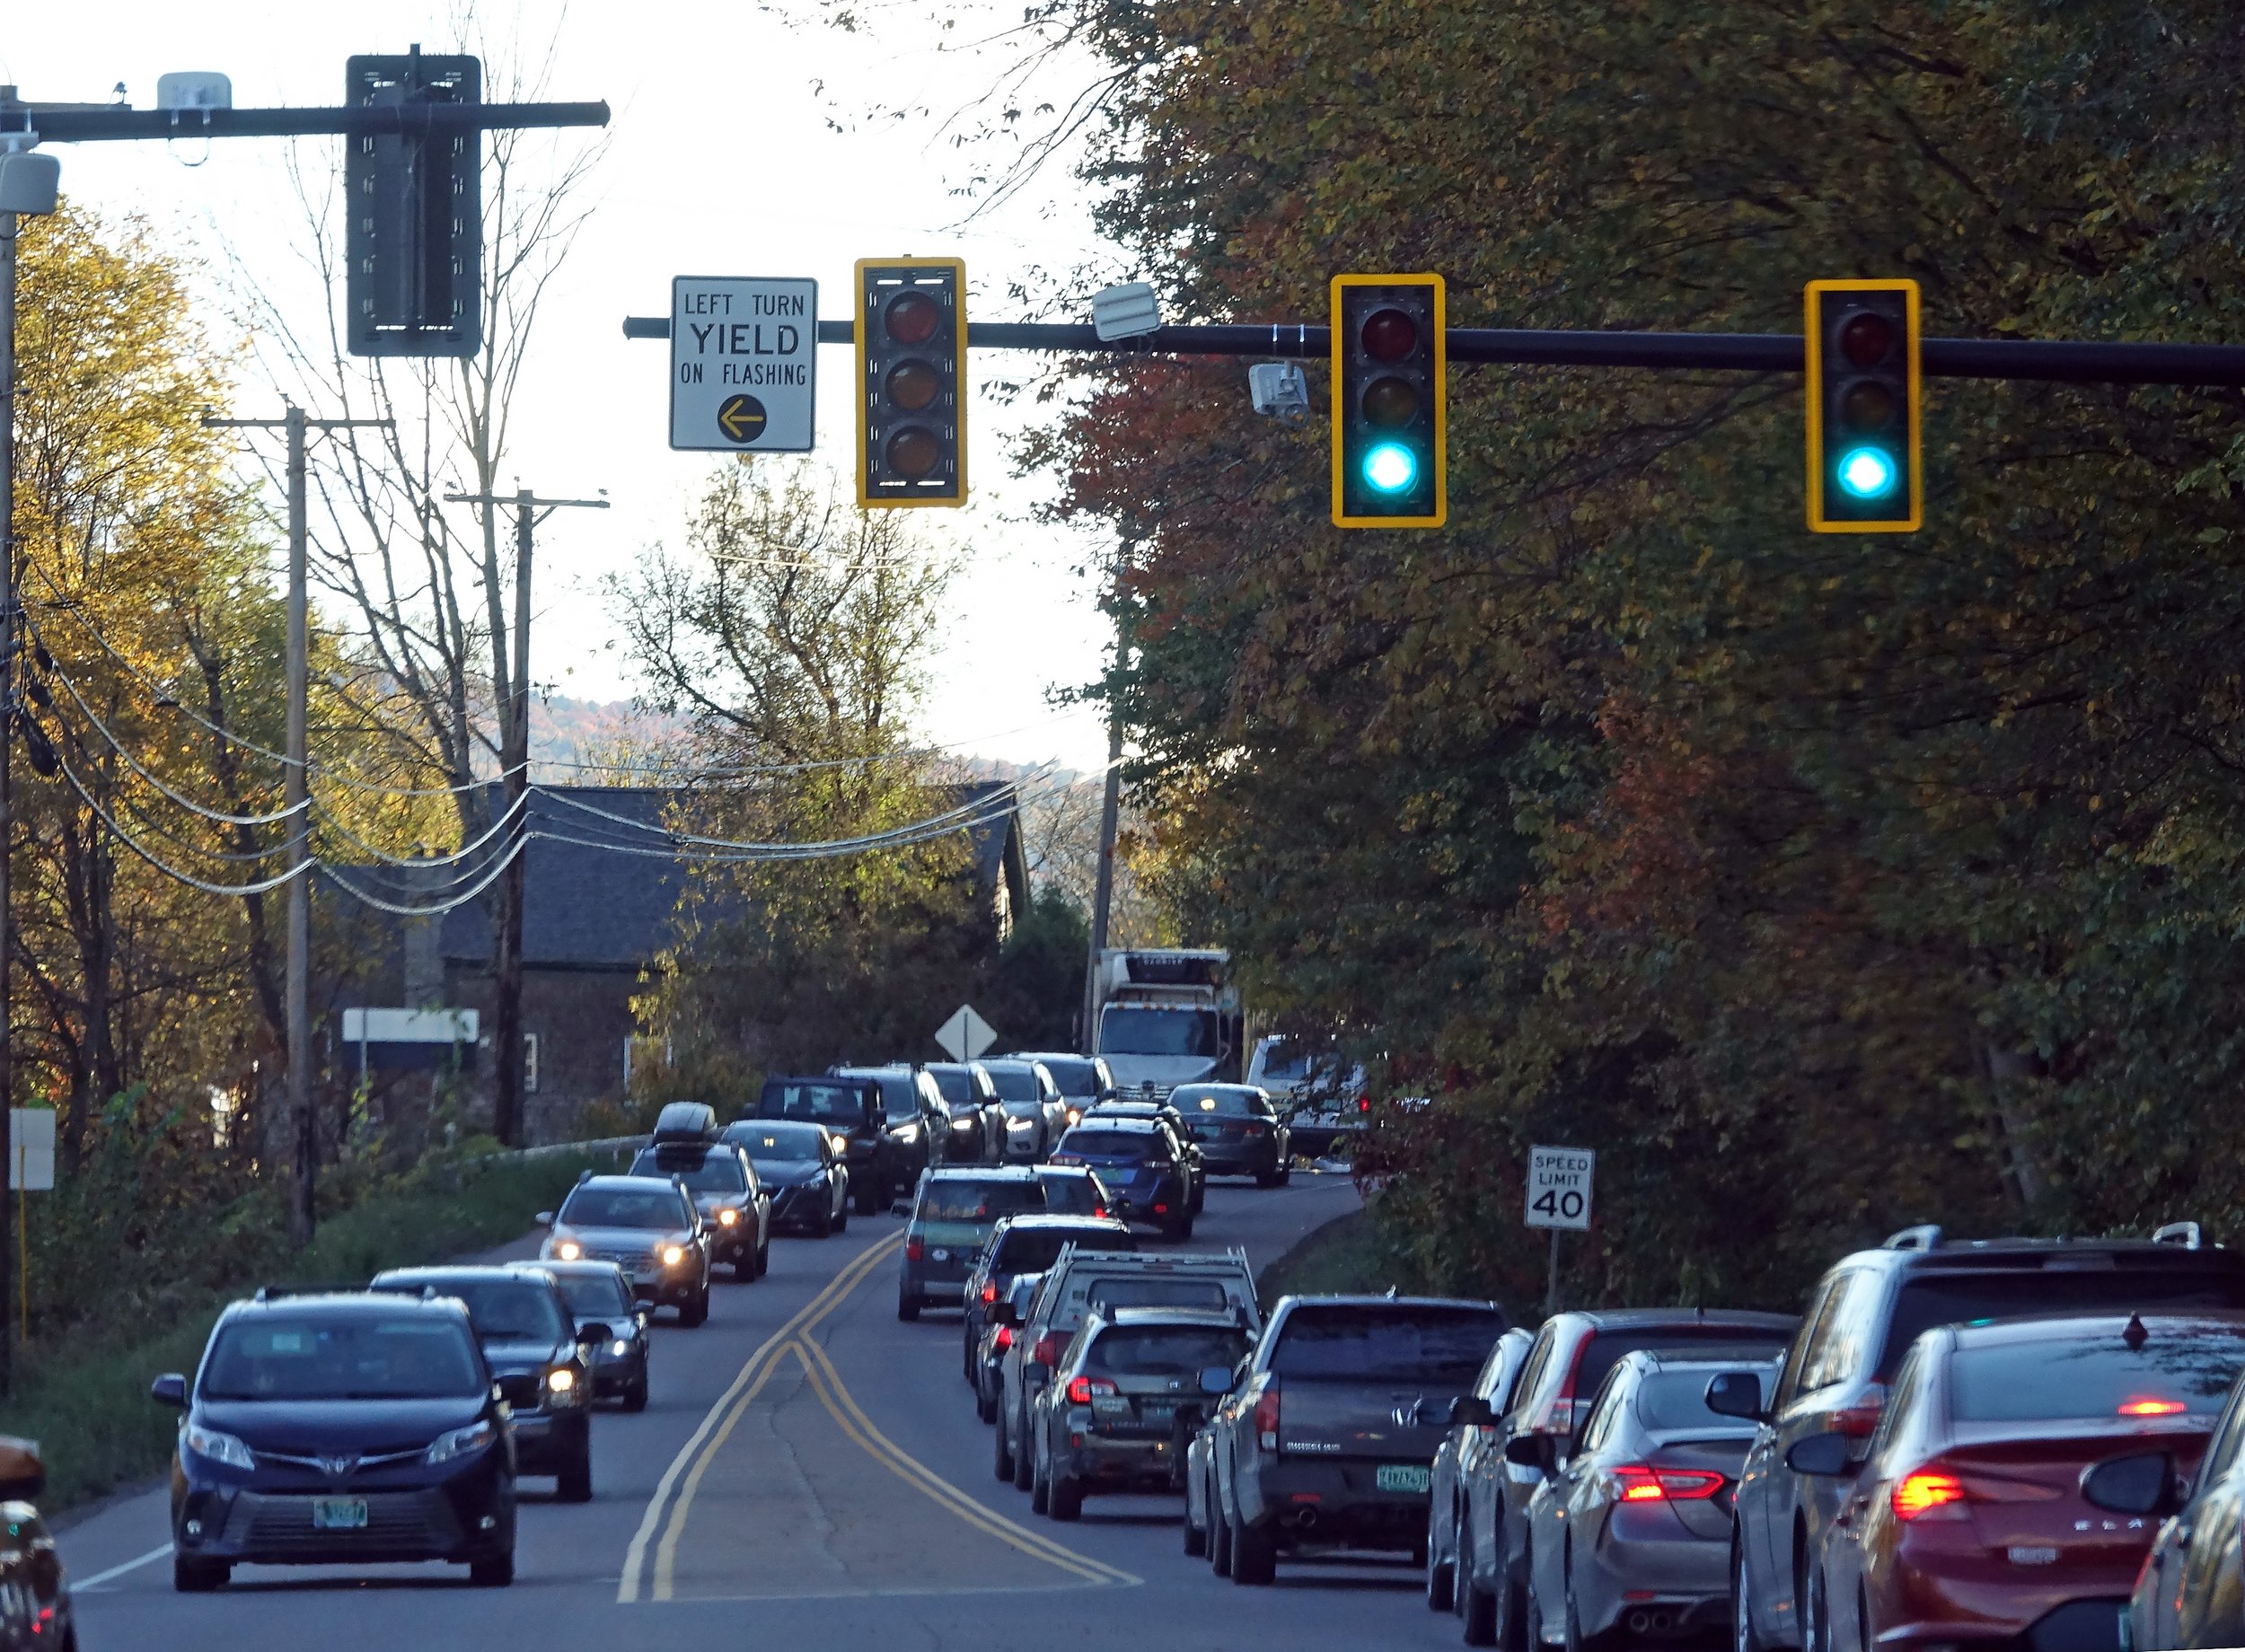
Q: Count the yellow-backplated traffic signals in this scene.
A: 3